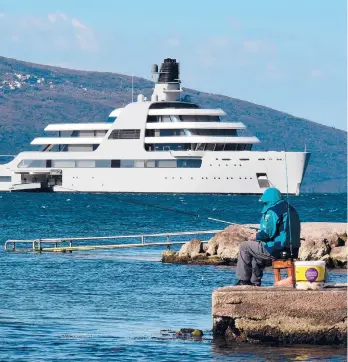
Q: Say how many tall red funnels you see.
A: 0